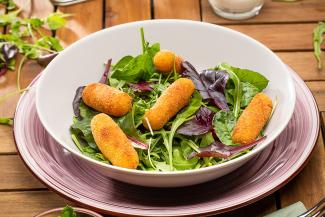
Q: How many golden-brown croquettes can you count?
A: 5